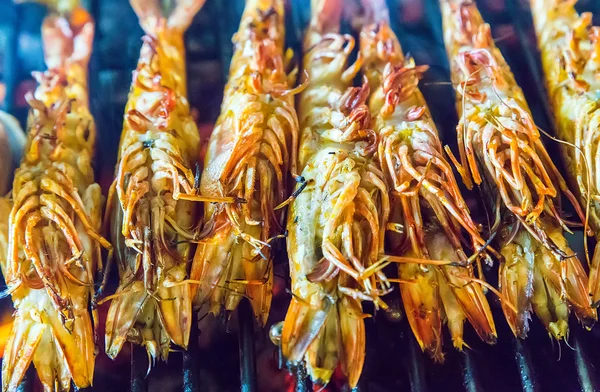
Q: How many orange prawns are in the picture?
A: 7